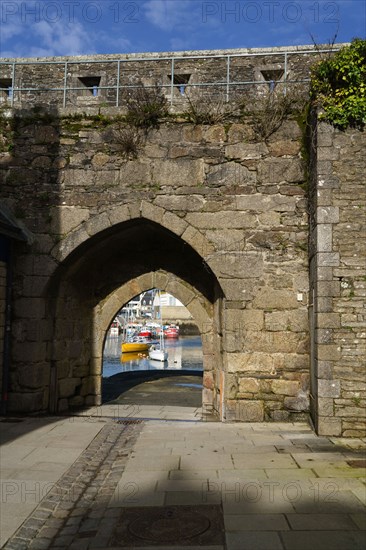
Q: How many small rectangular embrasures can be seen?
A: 4